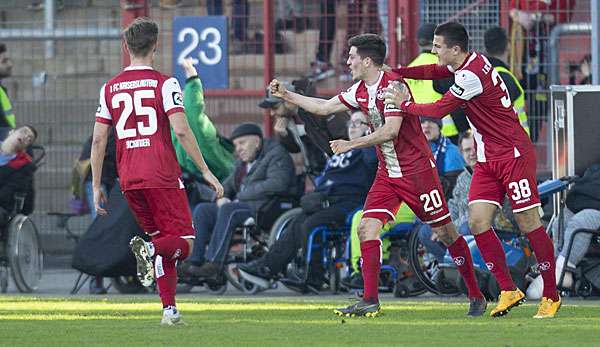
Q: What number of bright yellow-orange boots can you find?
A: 2